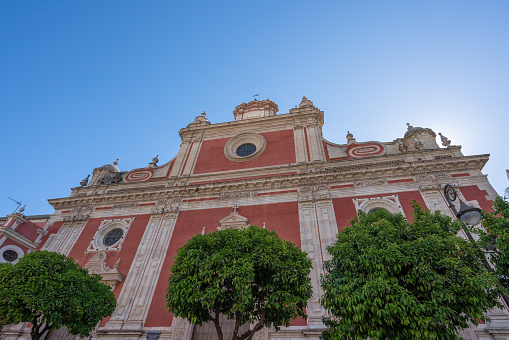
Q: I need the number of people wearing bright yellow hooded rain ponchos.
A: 0